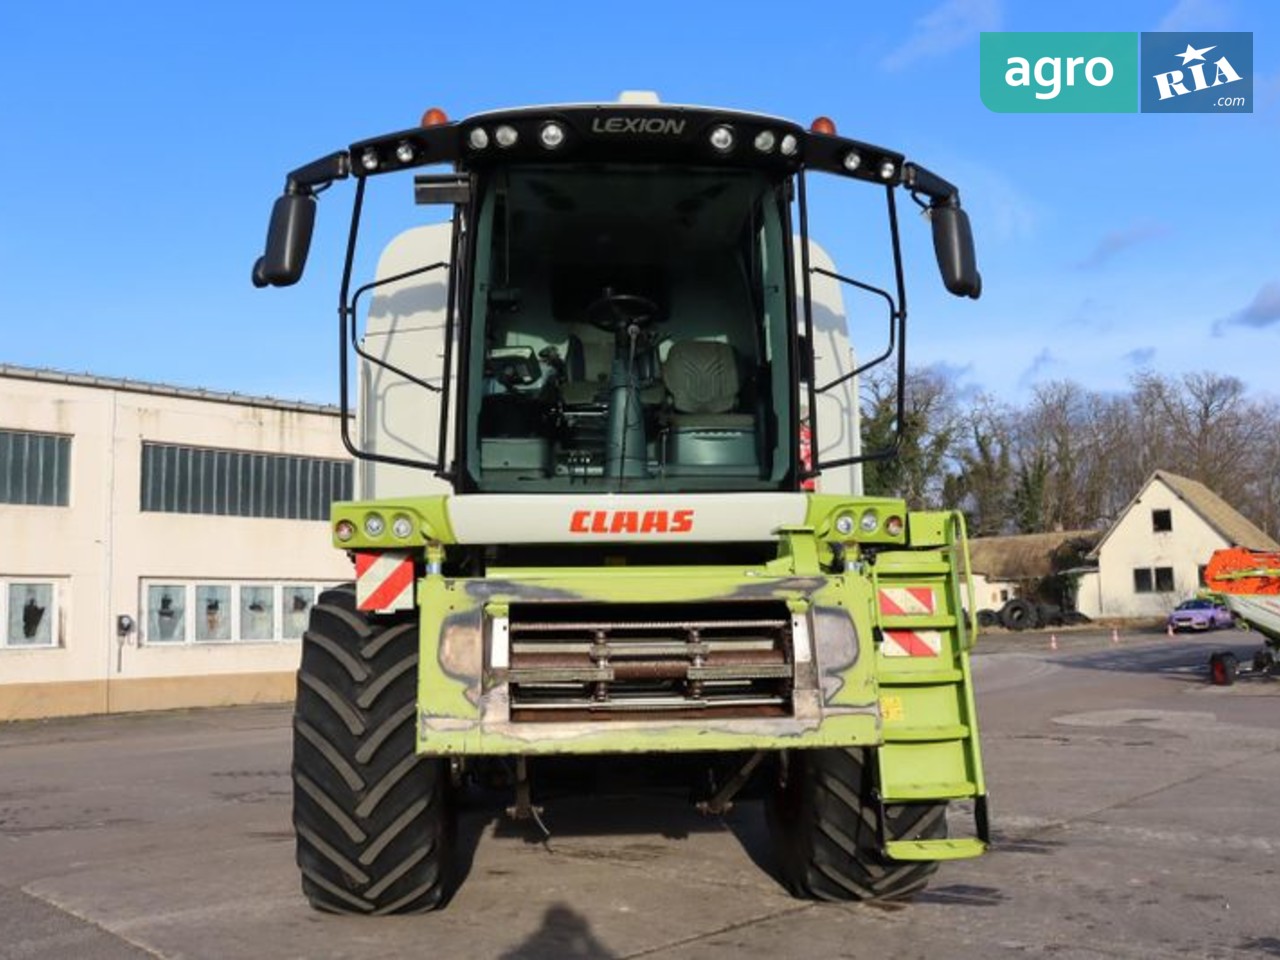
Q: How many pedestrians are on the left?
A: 0